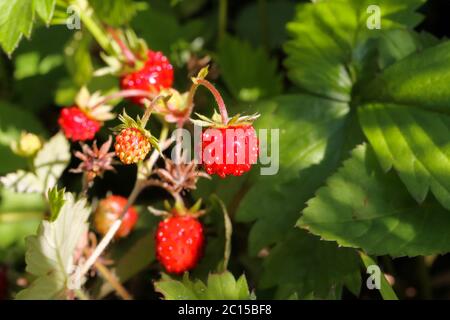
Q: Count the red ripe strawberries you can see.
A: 4